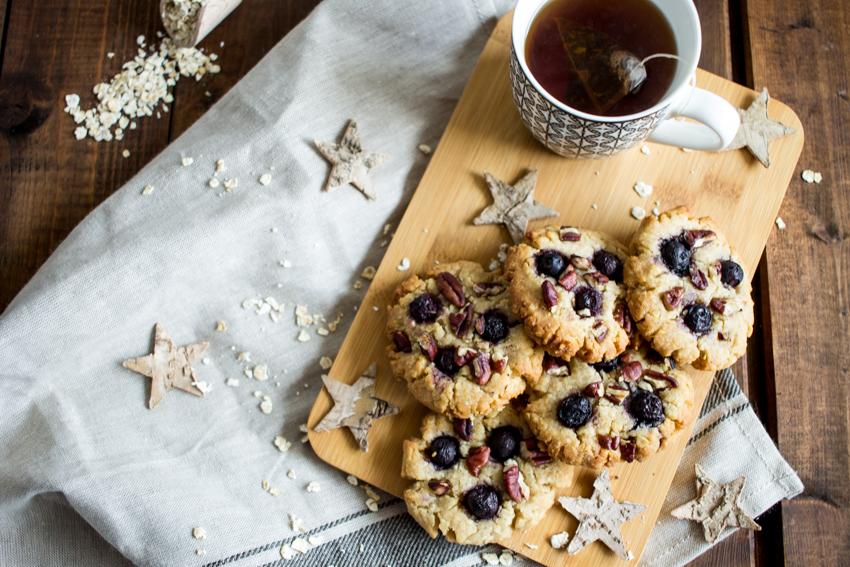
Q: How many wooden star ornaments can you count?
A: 7